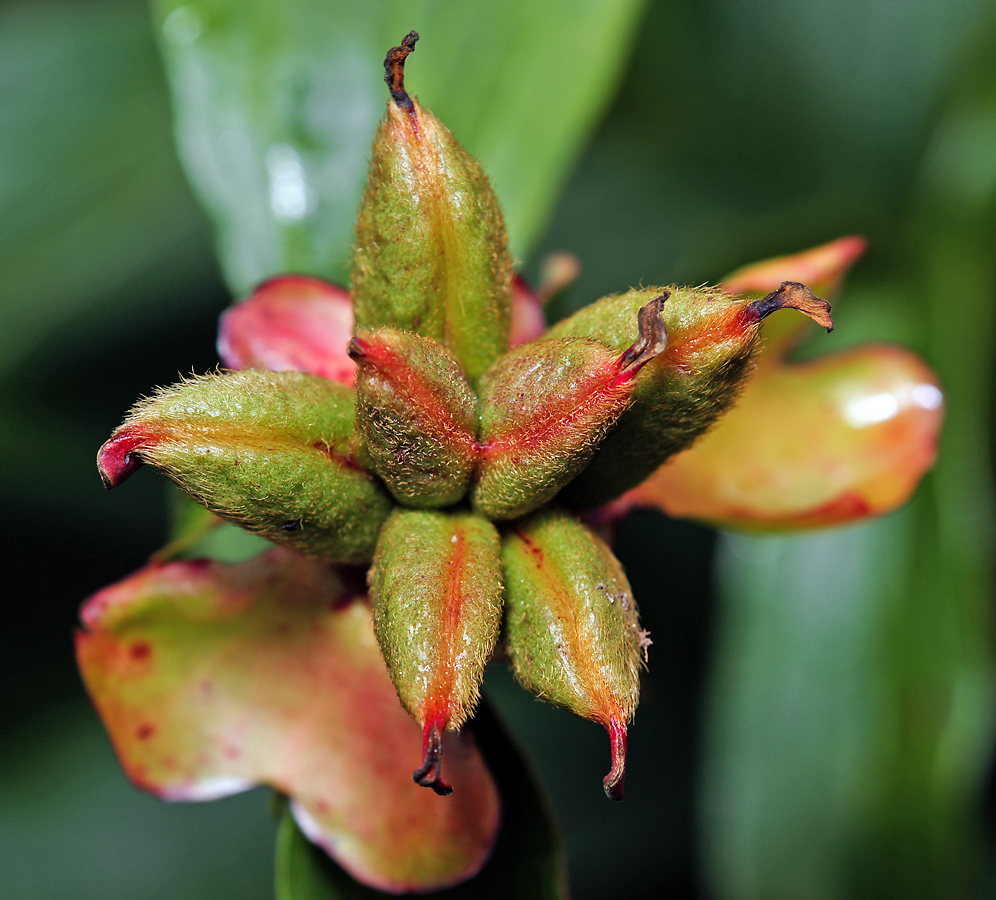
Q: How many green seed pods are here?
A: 7